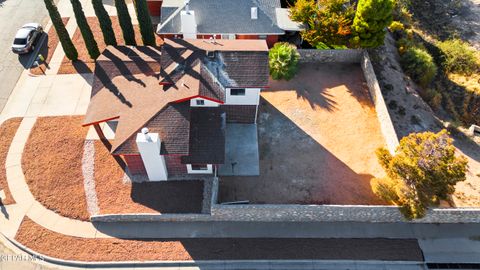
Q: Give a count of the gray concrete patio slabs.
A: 1